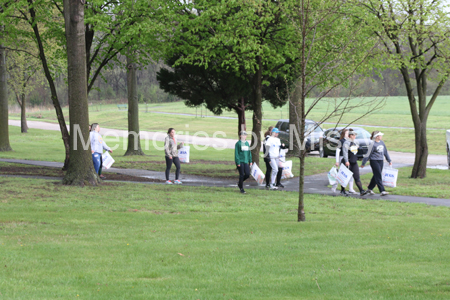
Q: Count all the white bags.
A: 8